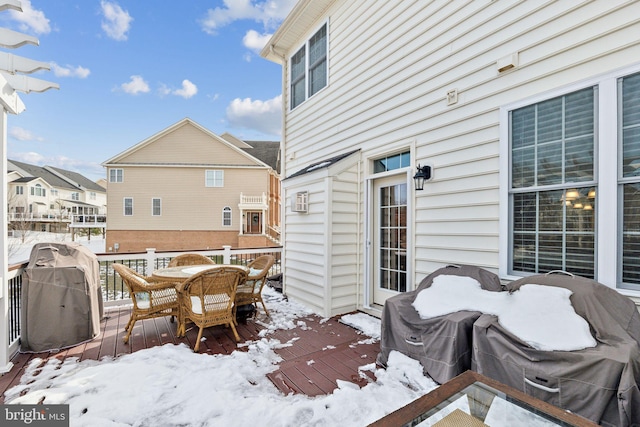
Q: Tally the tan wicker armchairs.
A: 4